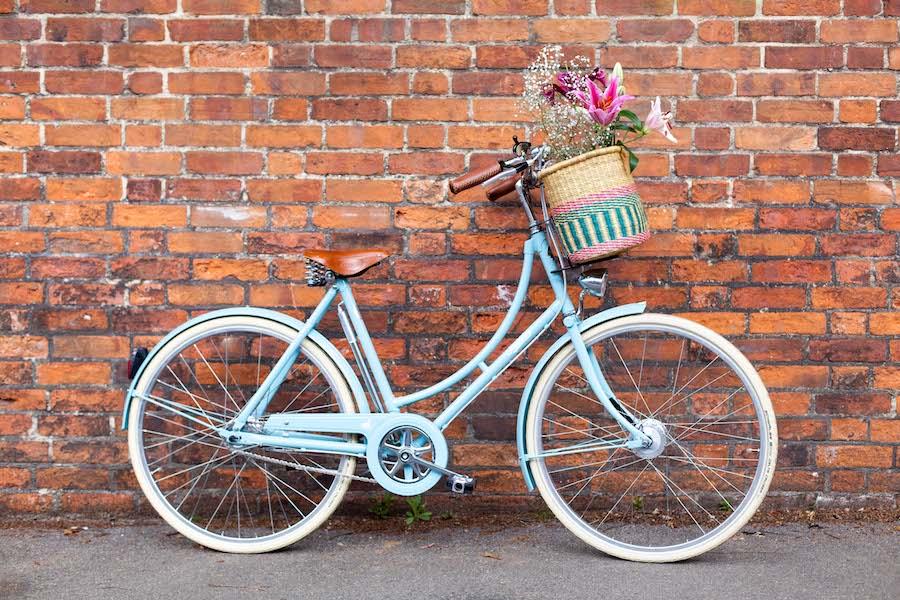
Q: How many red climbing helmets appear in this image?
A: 0